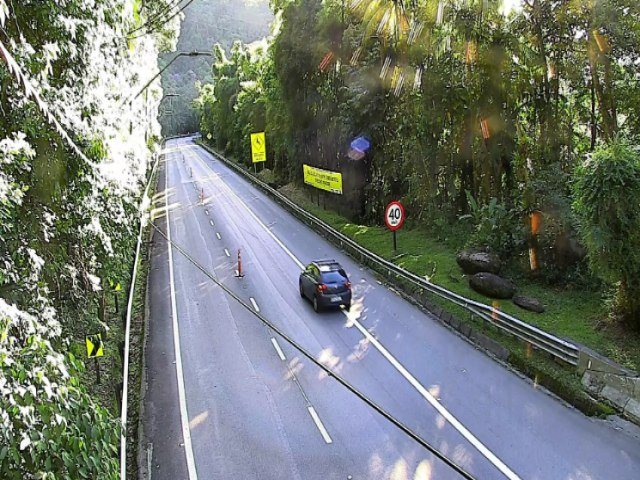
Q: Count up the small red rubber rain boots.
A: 0